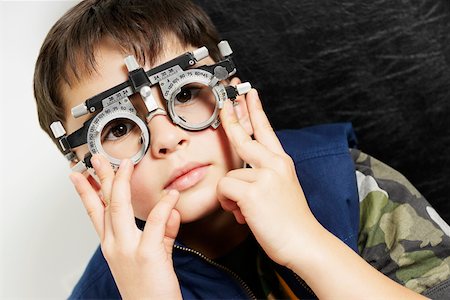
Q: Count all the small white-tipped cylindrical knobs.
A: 7